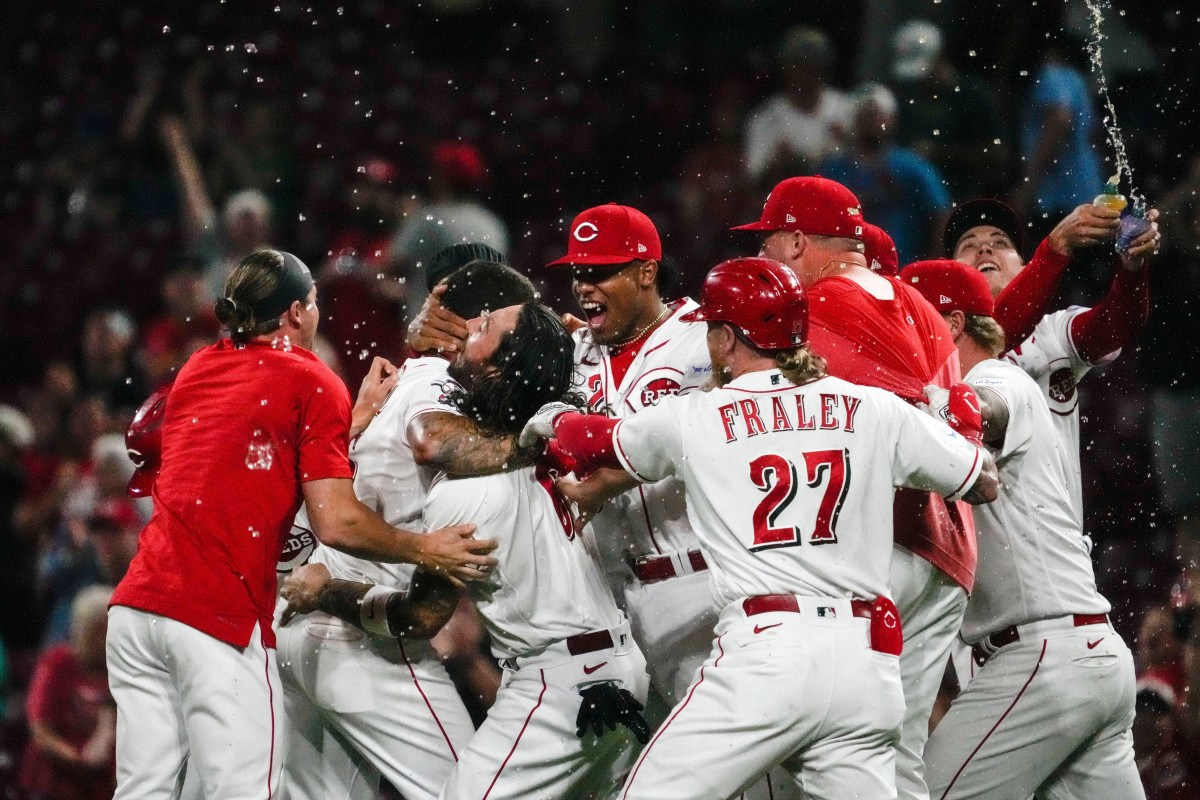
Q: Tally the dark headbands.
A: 1